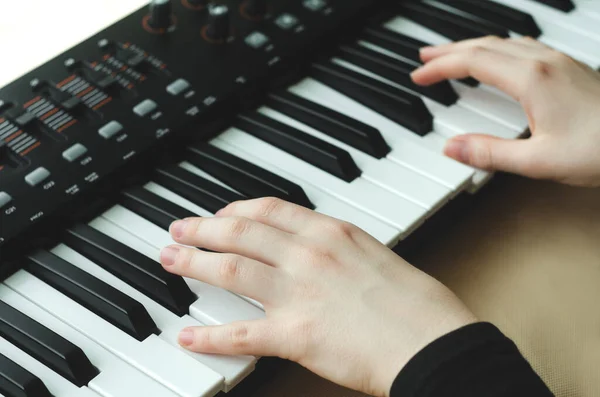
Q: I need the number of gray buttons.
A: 9